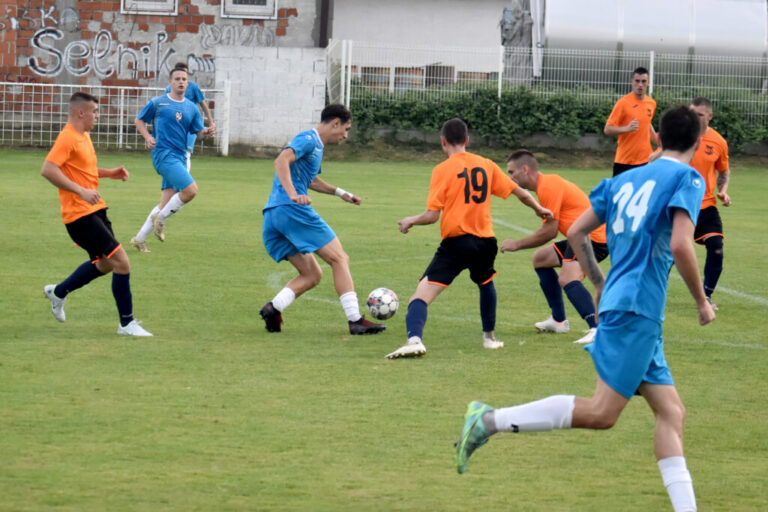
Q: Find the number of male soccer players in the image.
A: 9